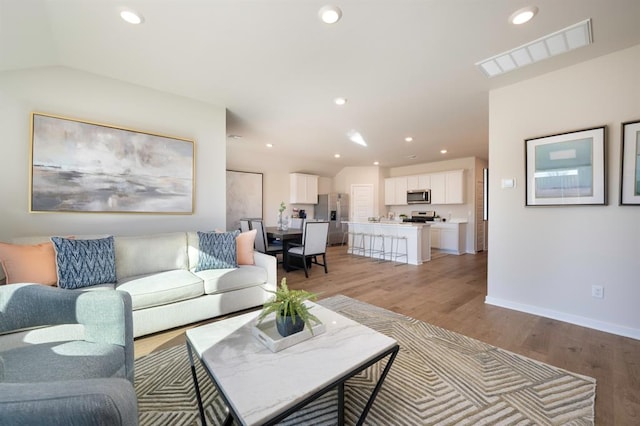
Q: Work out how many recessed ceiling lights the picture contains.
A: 9